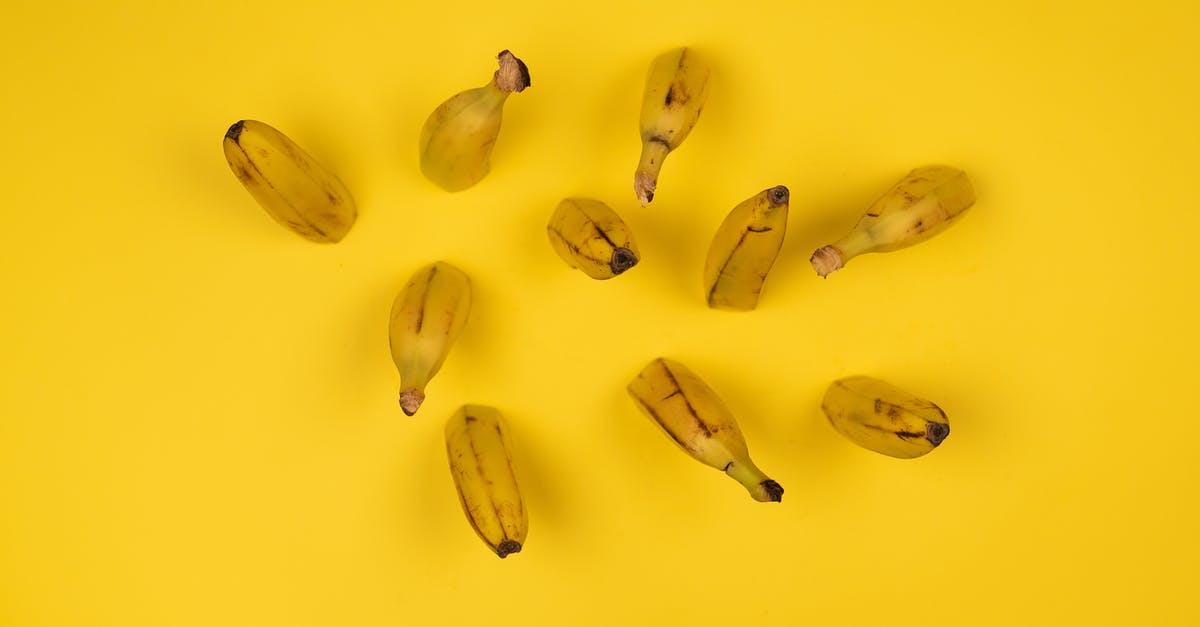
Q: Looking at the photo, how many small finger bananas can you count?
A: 10